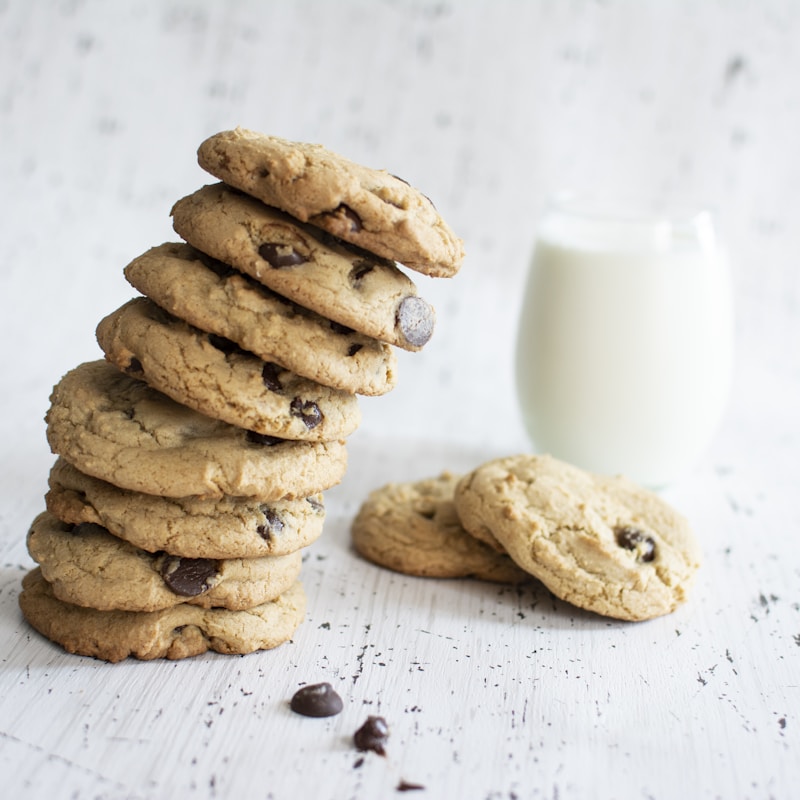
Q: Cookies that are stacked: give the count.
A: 8